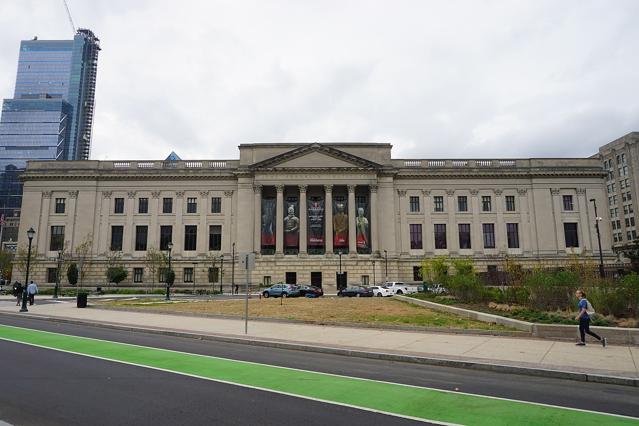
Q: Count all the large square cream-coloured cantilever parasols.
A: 0